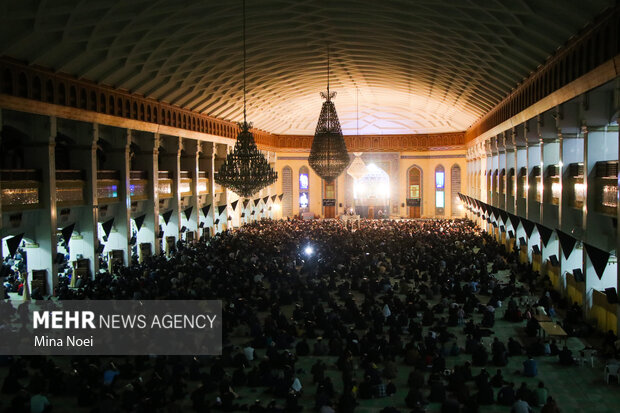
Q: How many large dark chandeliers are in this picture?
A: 2